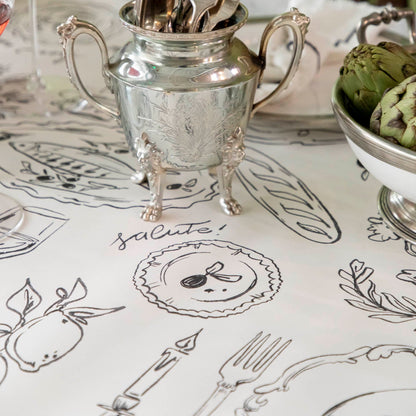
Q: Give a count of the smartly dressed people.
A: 0